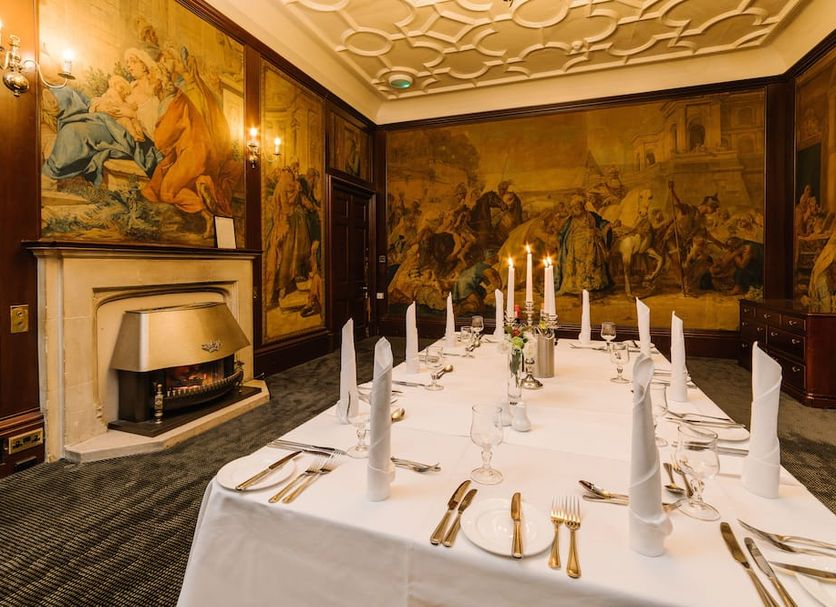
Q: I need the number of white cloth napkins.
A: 10